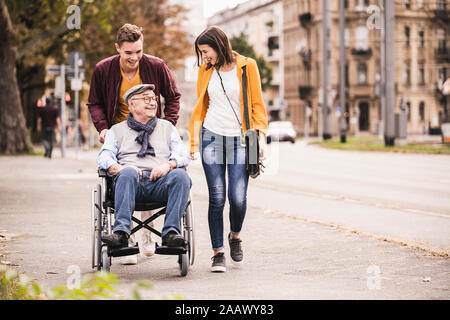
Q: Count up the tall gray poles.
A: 3